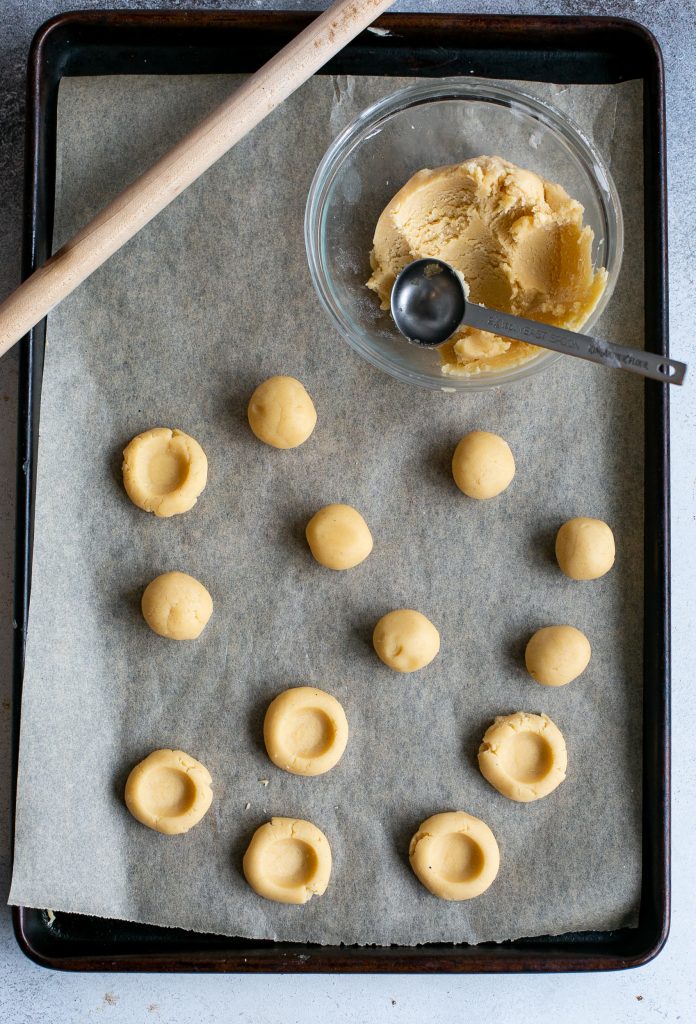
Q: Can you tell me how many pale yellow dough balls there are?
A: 7